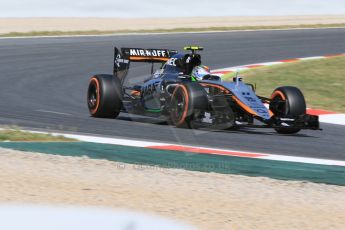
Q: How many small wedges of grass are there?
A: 1